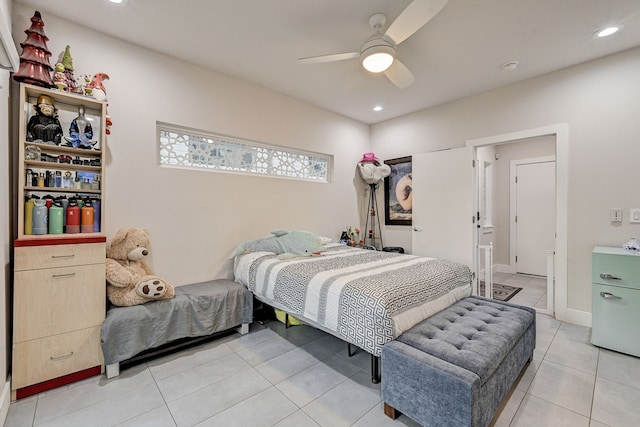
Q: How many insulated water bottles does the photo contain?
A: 9